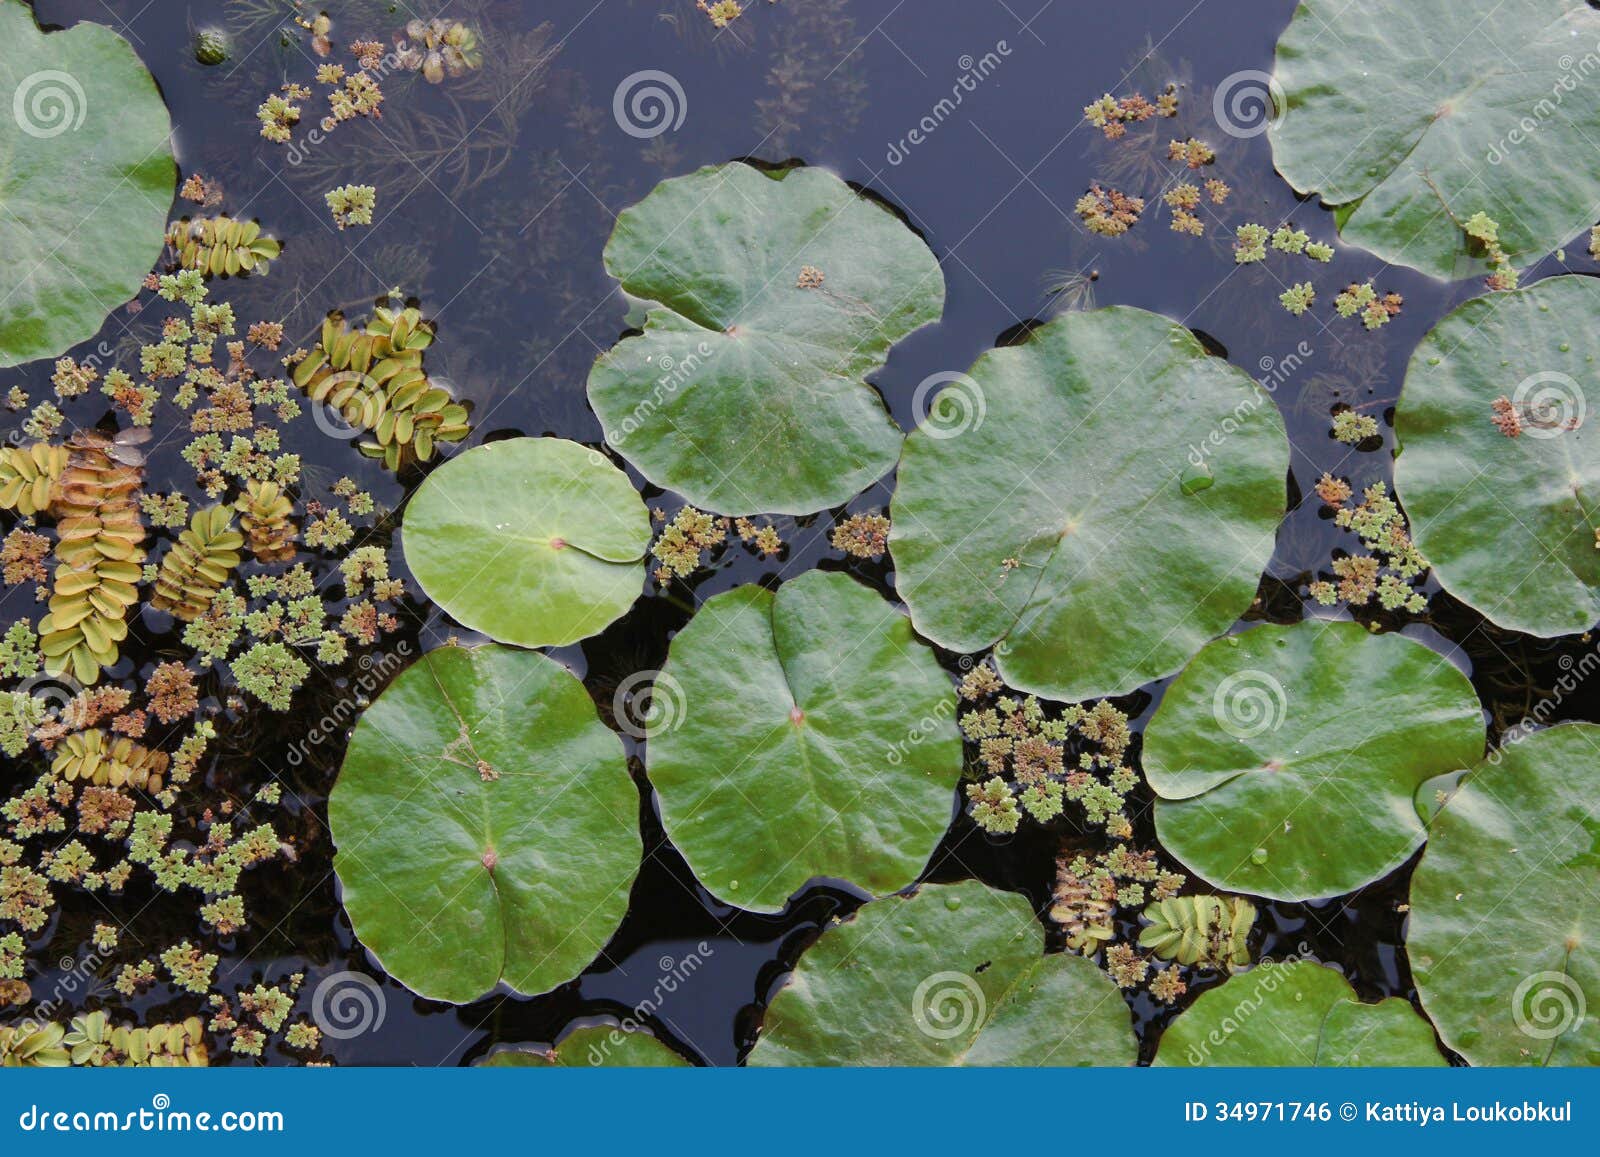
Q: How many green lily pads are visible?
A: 13